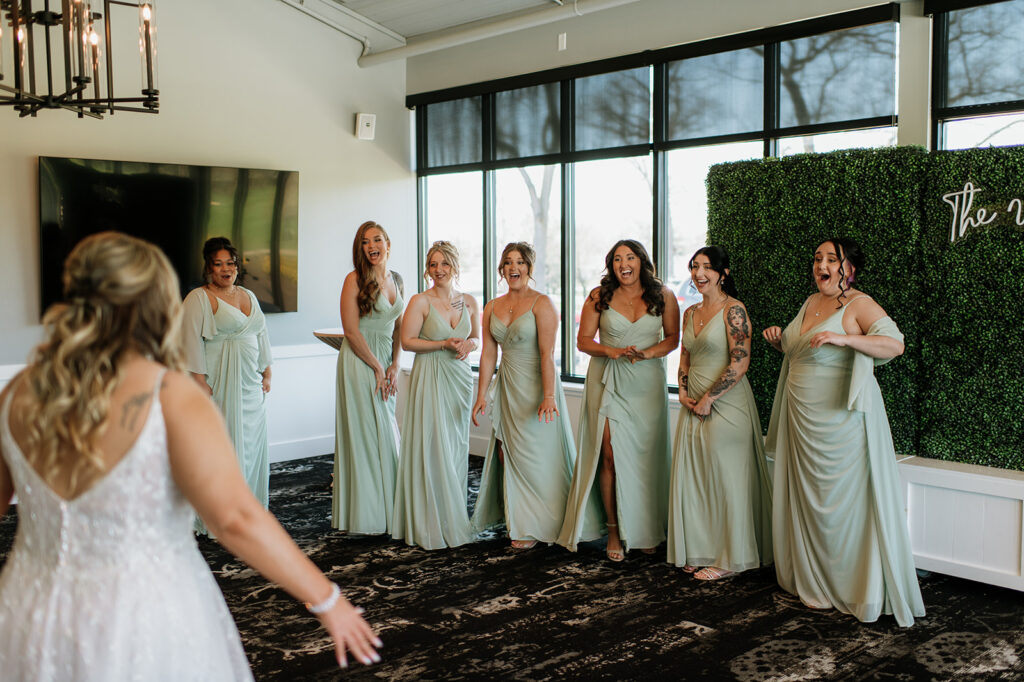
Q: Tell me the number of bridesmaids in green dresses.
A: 7